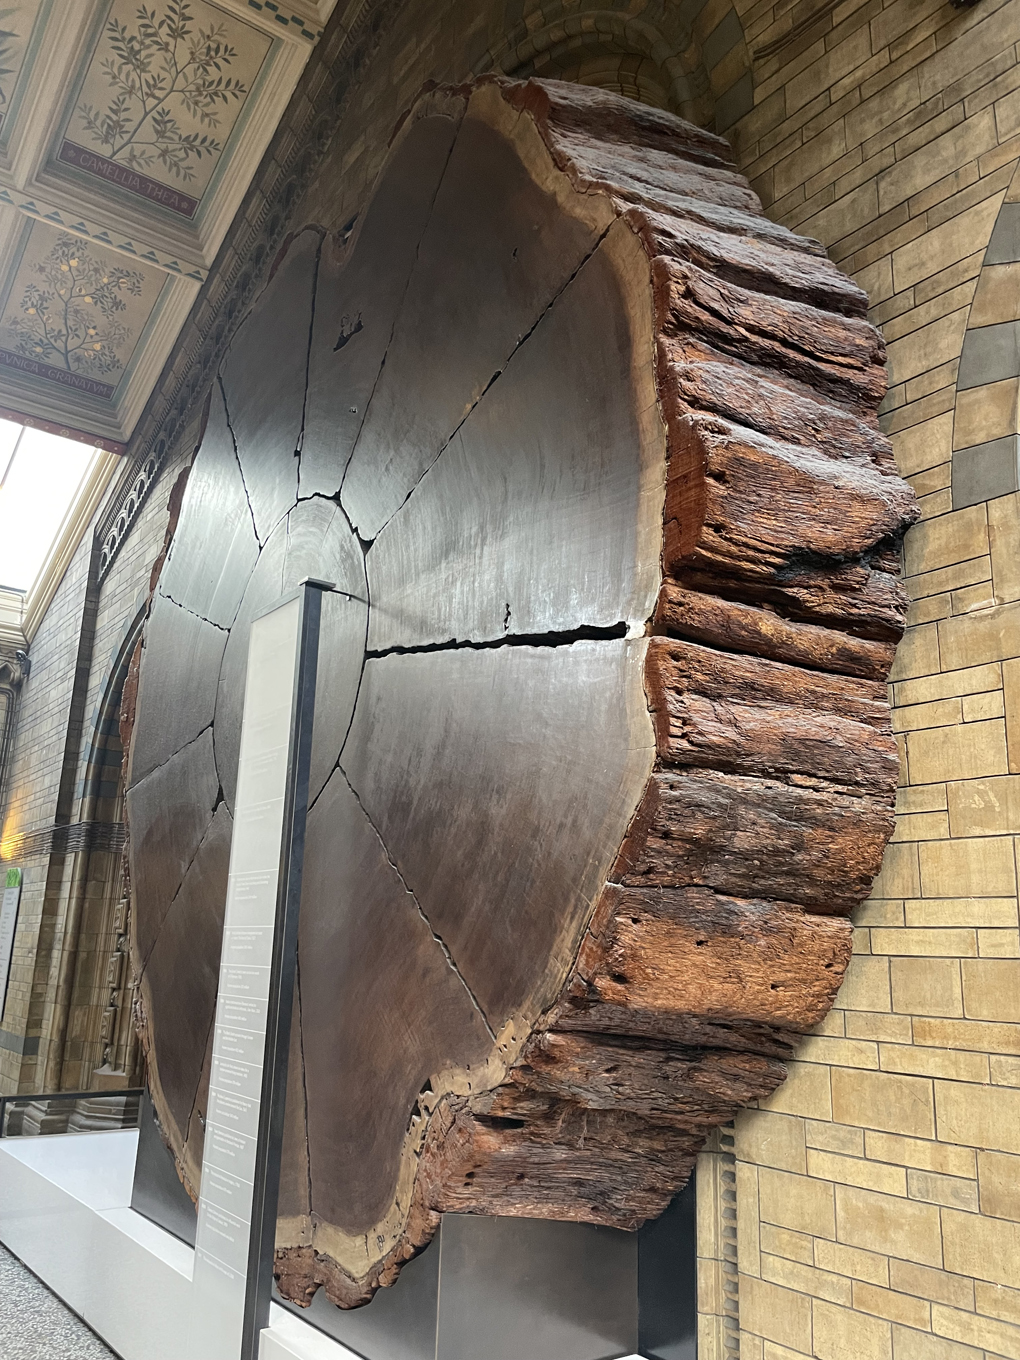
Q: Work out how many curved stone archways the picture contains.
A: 3